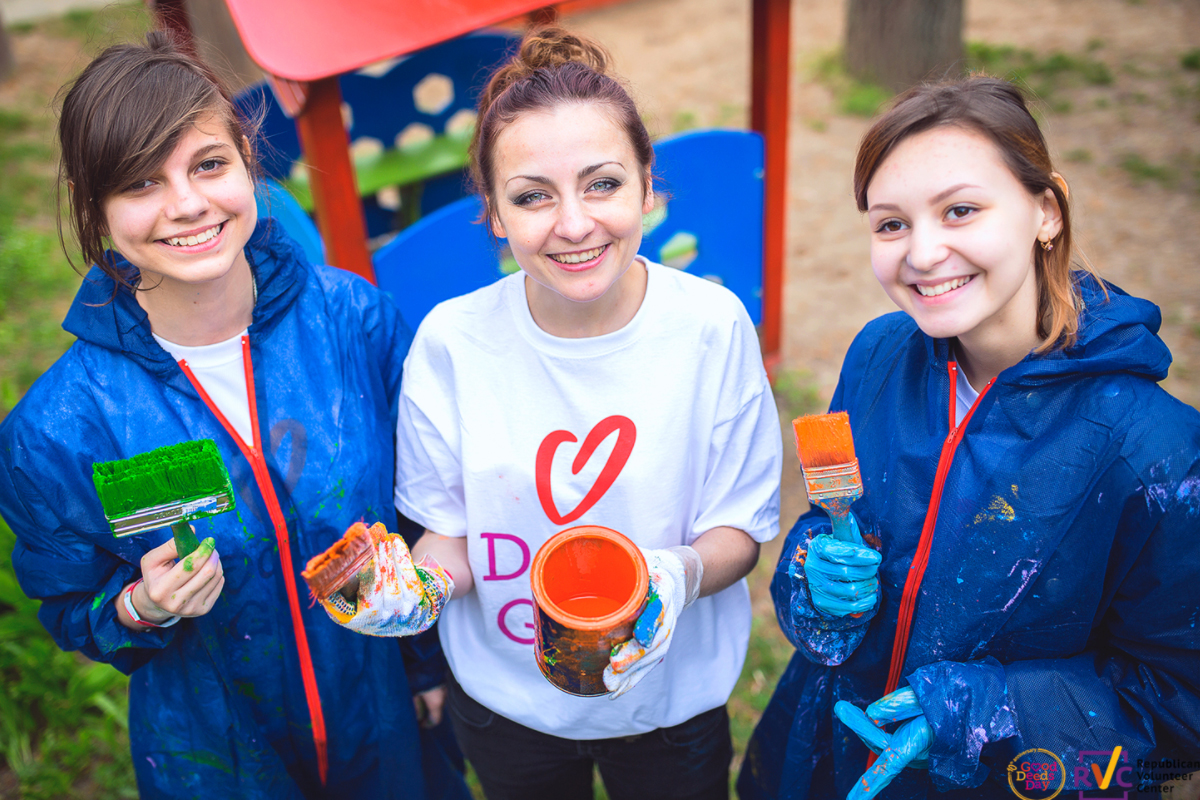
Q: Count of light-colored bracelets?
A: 1